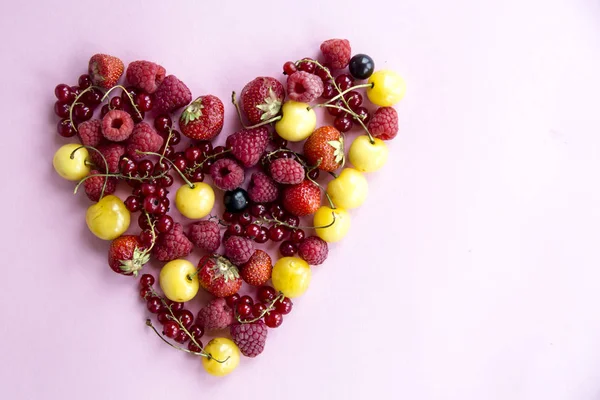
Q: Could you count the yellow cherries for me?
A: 11